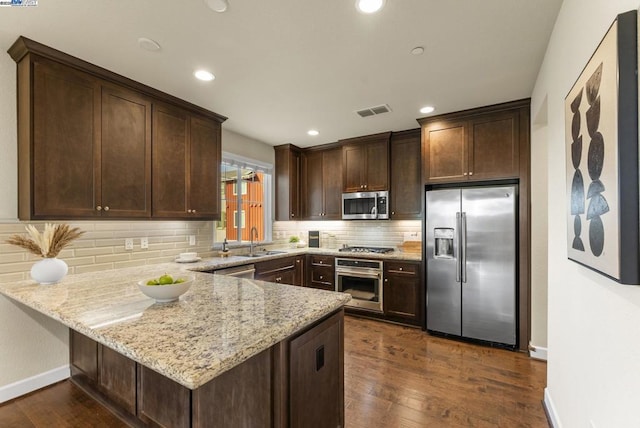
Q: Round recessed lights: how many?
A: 4